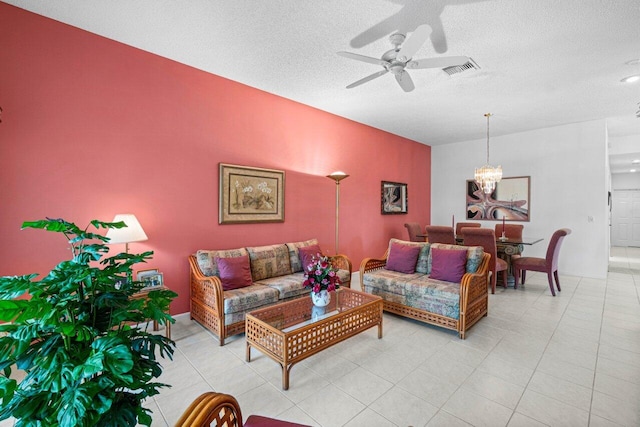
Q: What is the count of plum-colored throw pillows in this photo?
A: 4